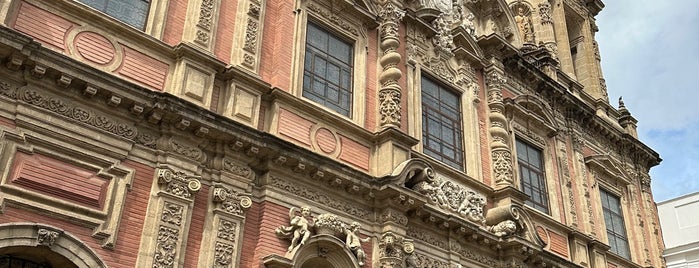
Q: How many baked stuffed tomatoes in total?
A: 0